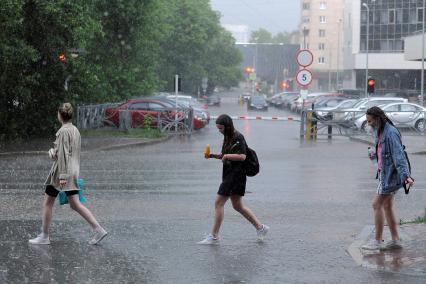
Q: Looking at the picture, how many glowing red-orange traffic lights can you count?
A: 4